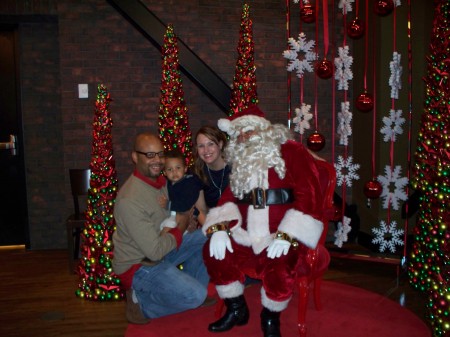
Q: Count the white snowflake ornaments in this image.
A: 13